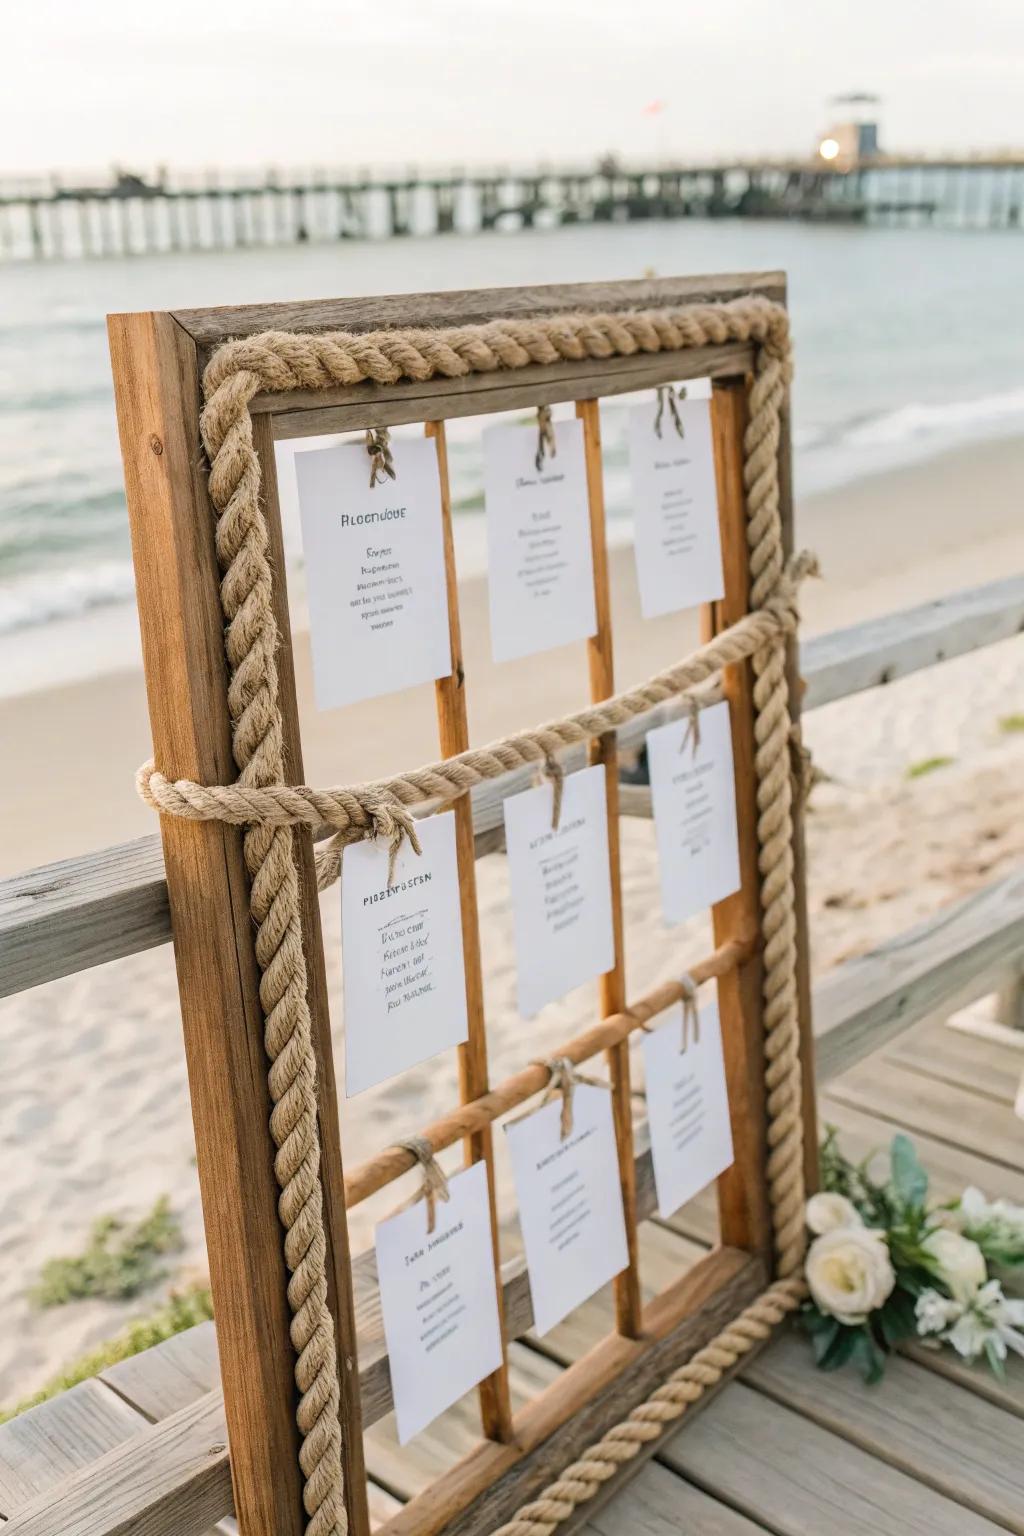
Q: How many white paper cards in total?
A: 9